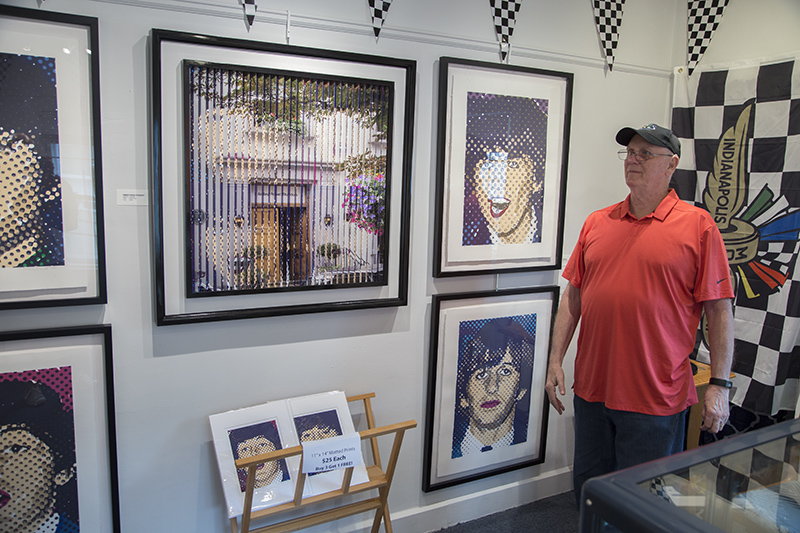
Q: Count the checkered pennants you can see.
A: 5